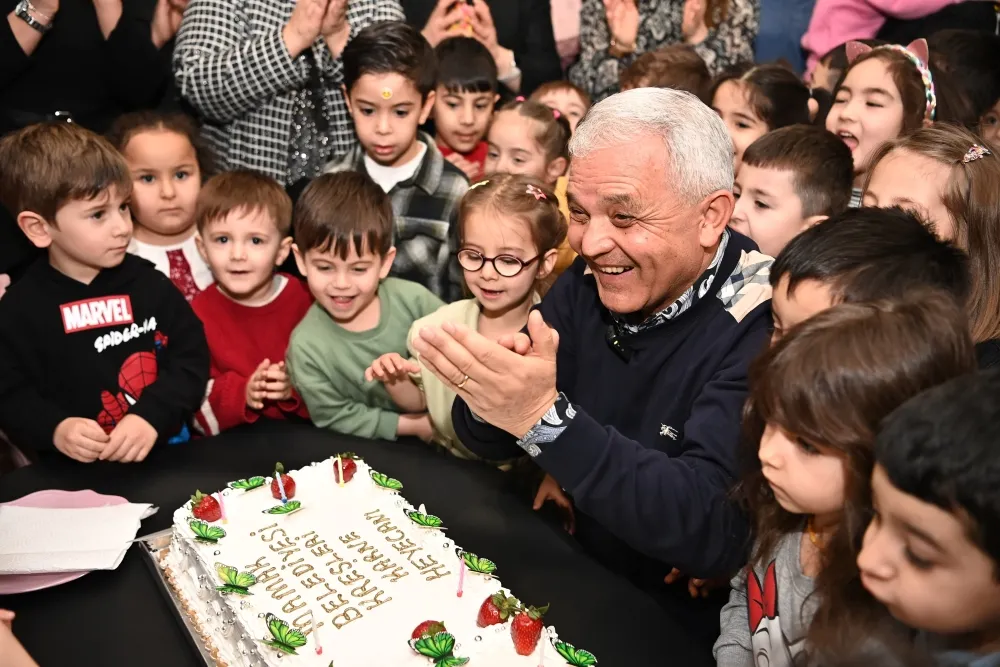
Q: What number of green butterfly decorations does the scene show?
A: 10